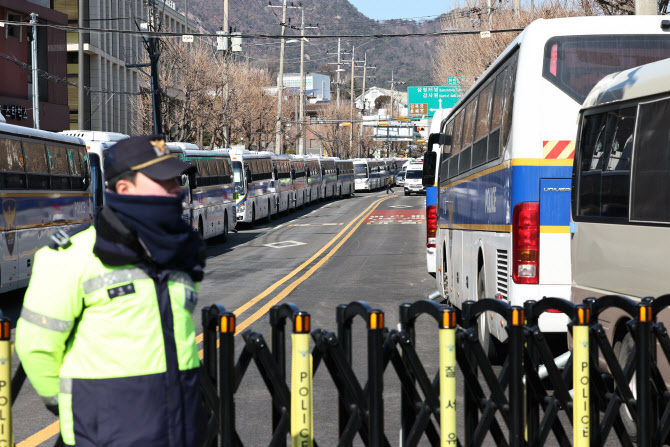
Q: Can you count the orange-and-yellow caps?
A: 8